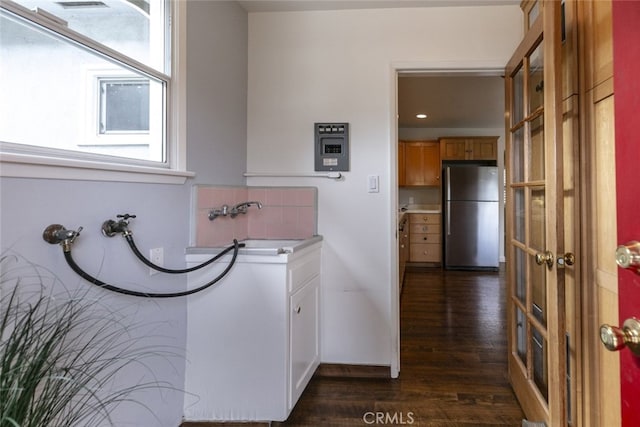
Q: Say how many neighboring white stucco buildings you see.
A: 1